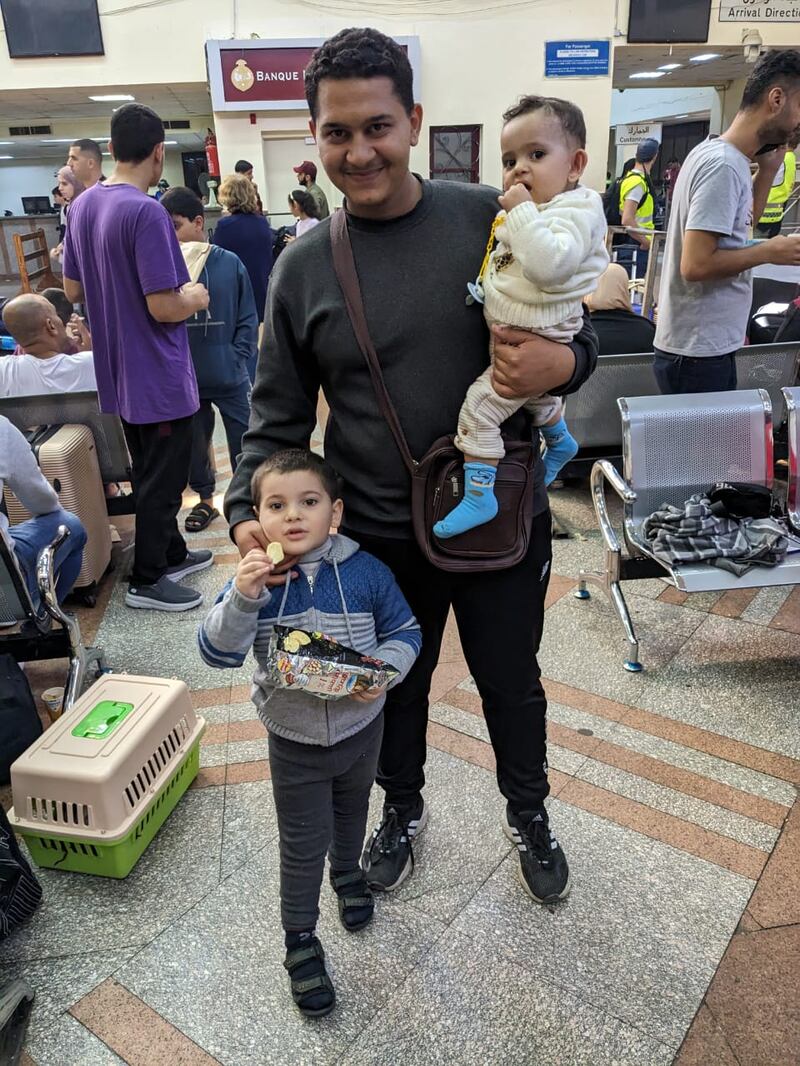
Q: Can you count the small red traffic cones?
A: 0